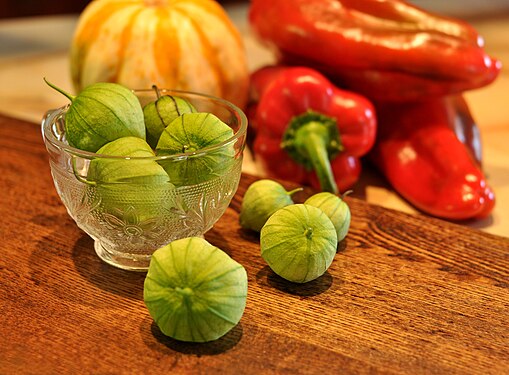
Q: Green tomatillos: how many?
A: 8